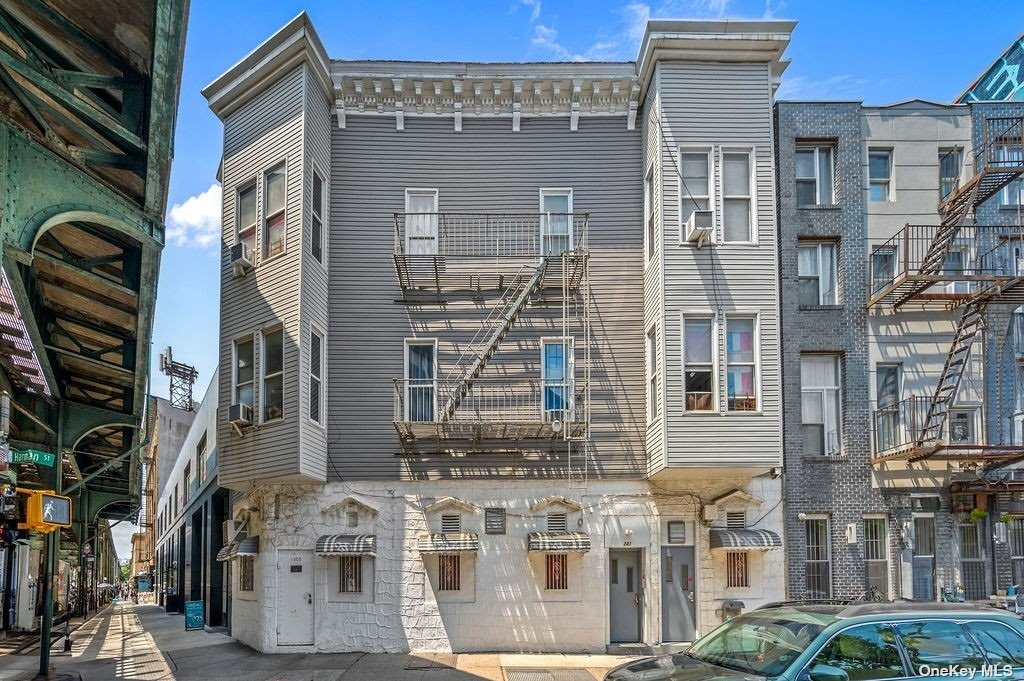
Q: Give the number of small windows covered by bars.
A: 5